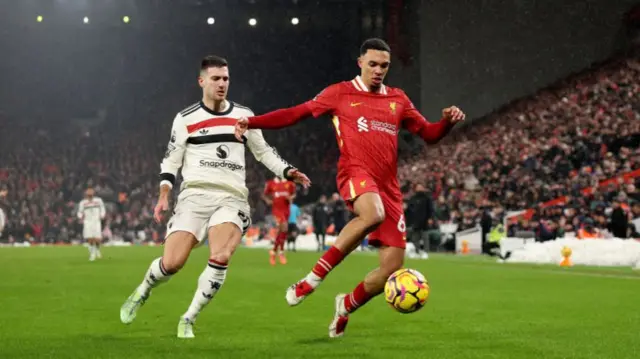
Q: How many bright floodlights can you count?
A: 6